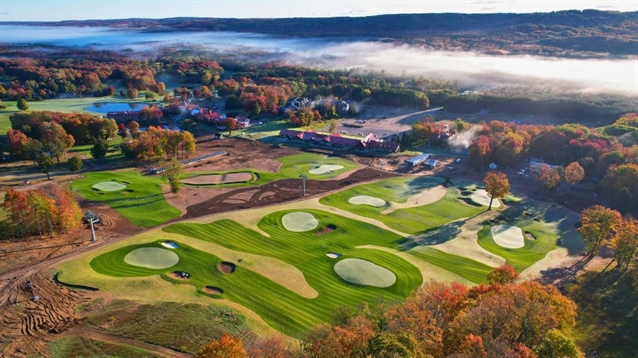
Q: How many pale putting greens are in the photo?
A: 8